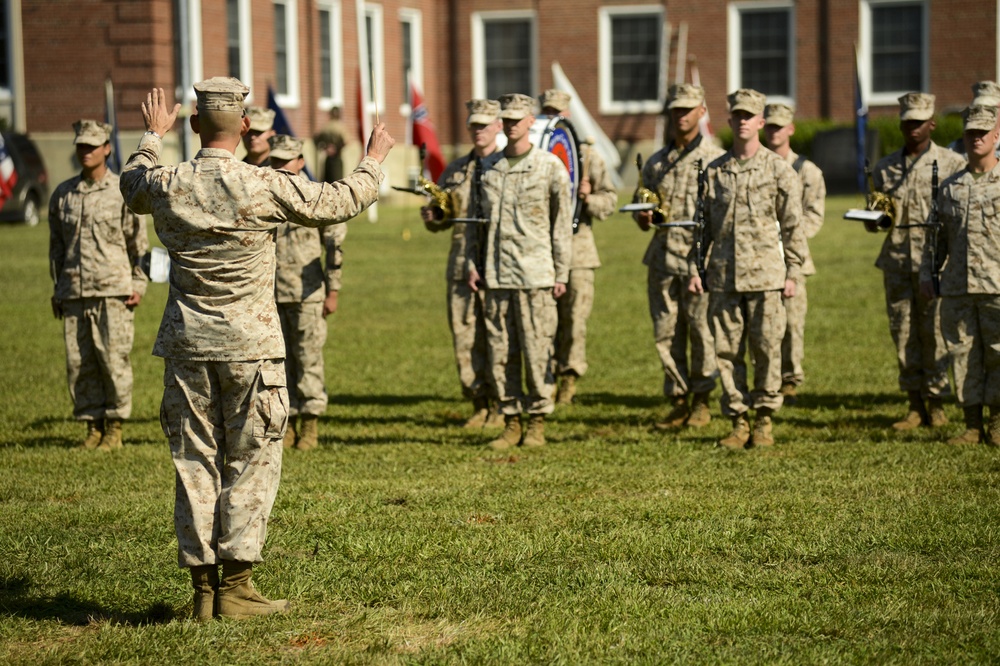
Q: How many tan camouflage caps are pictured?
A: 13